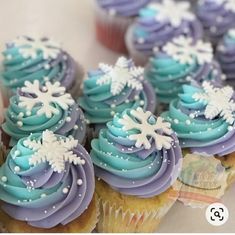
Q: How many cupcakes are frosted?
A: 11